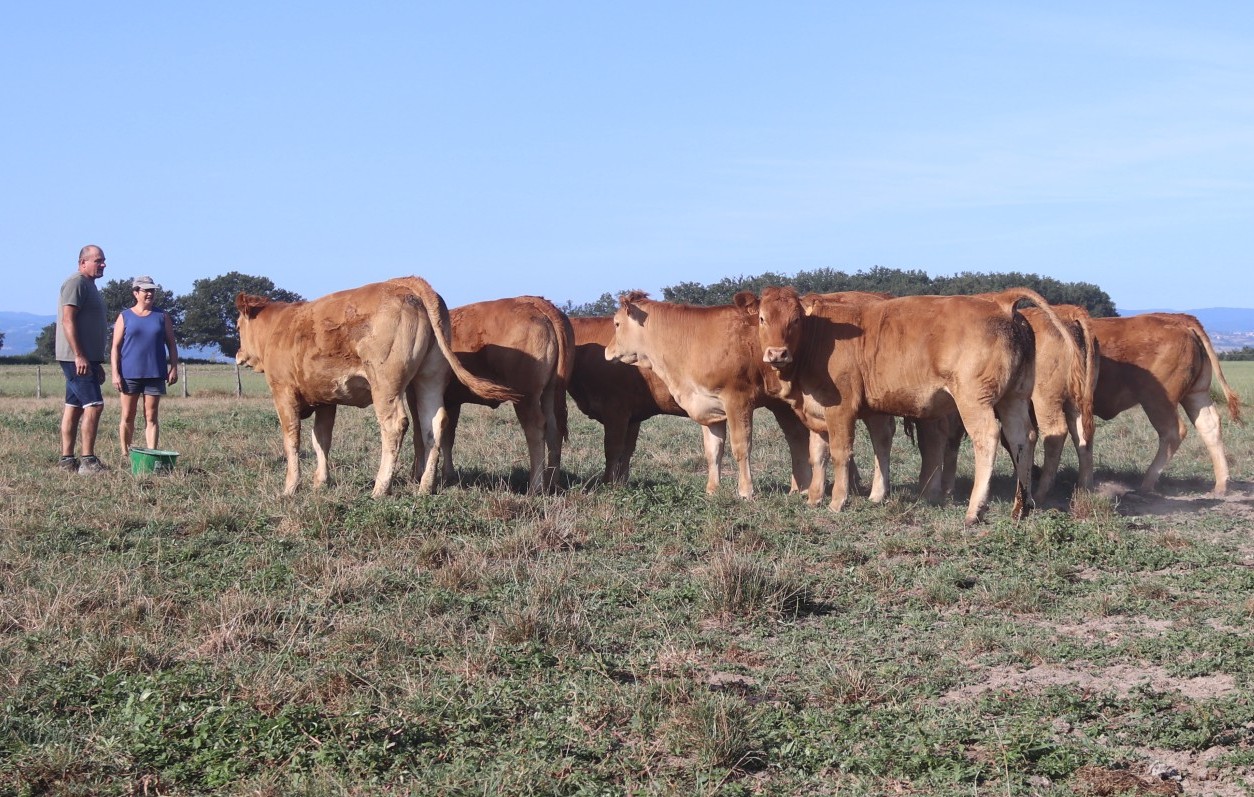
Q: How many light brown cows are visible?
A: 7